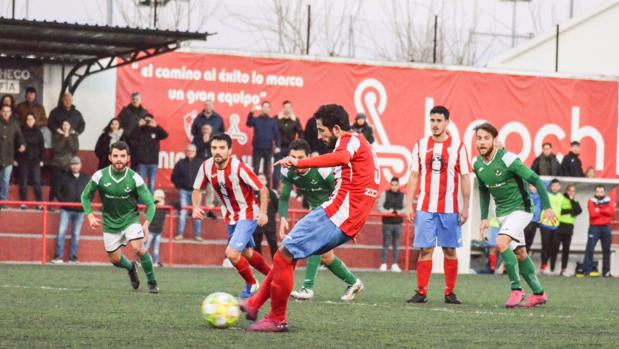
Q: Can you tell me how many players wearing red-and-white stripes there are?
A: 3